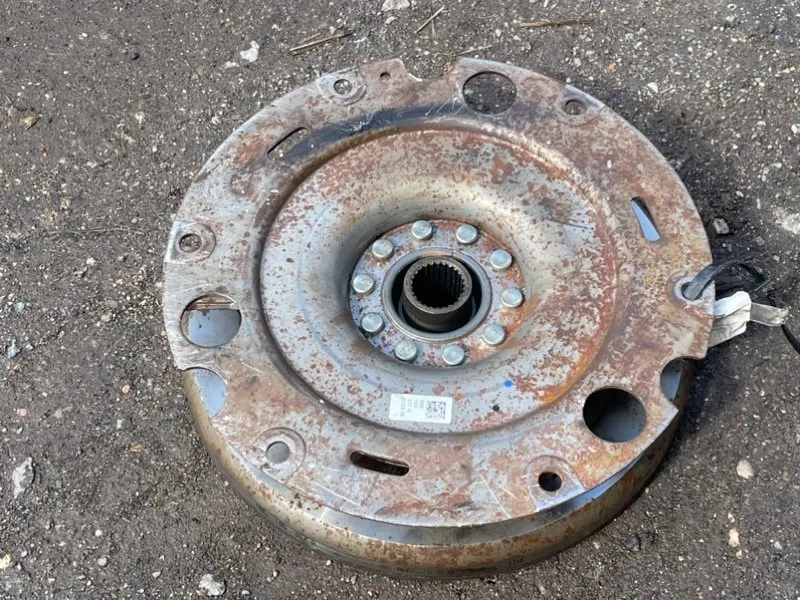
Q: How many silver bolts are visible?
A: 10